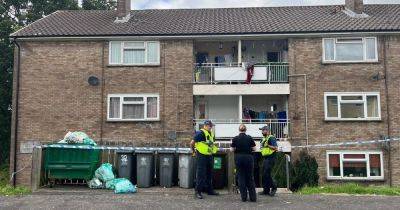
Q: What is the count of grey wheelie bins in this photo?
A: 4